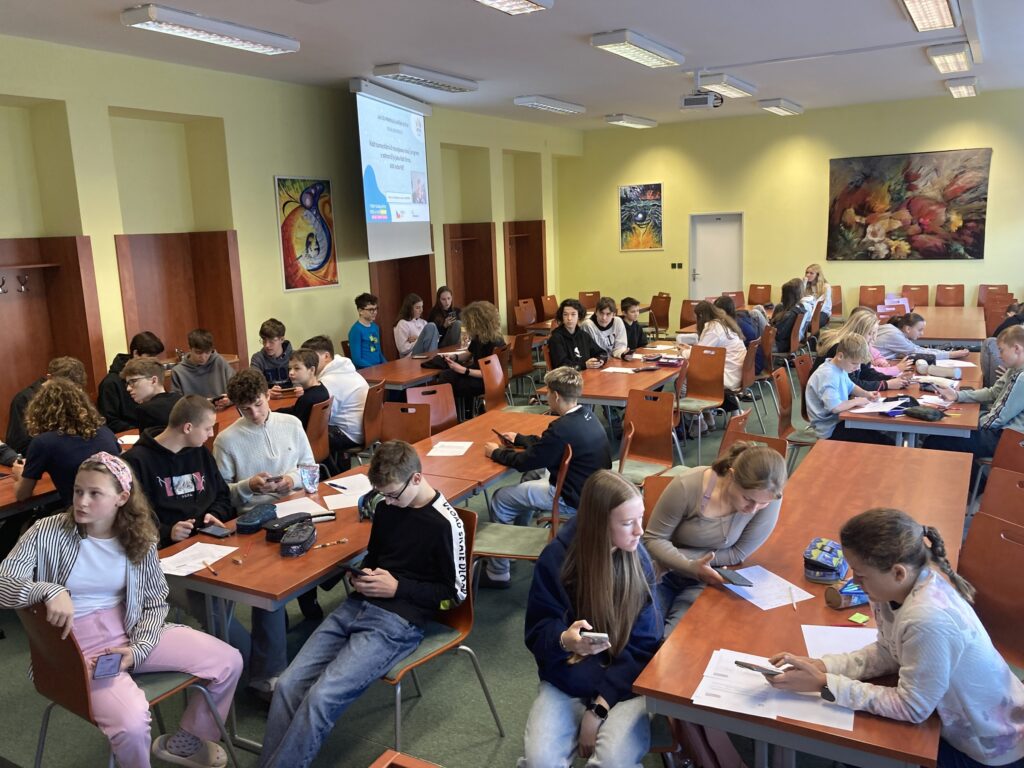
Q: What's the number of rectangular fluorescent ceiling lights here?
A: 11